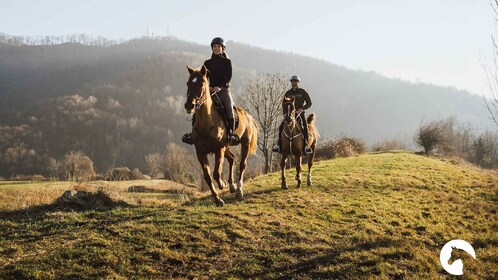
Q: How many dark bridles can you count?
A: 2